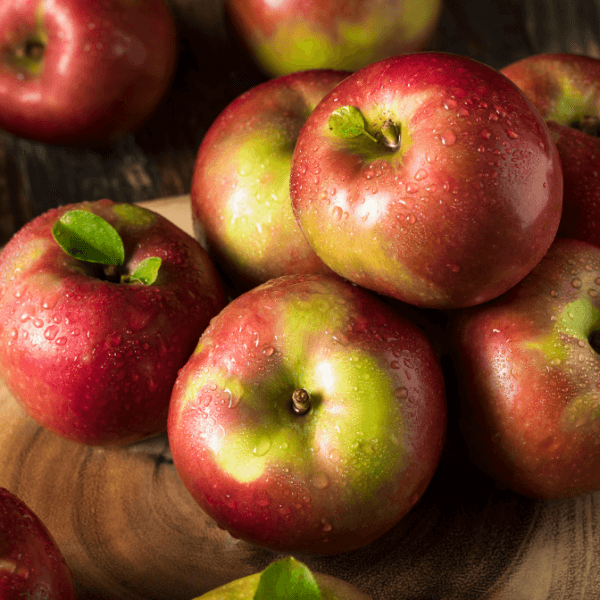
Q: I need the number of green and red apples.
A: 10